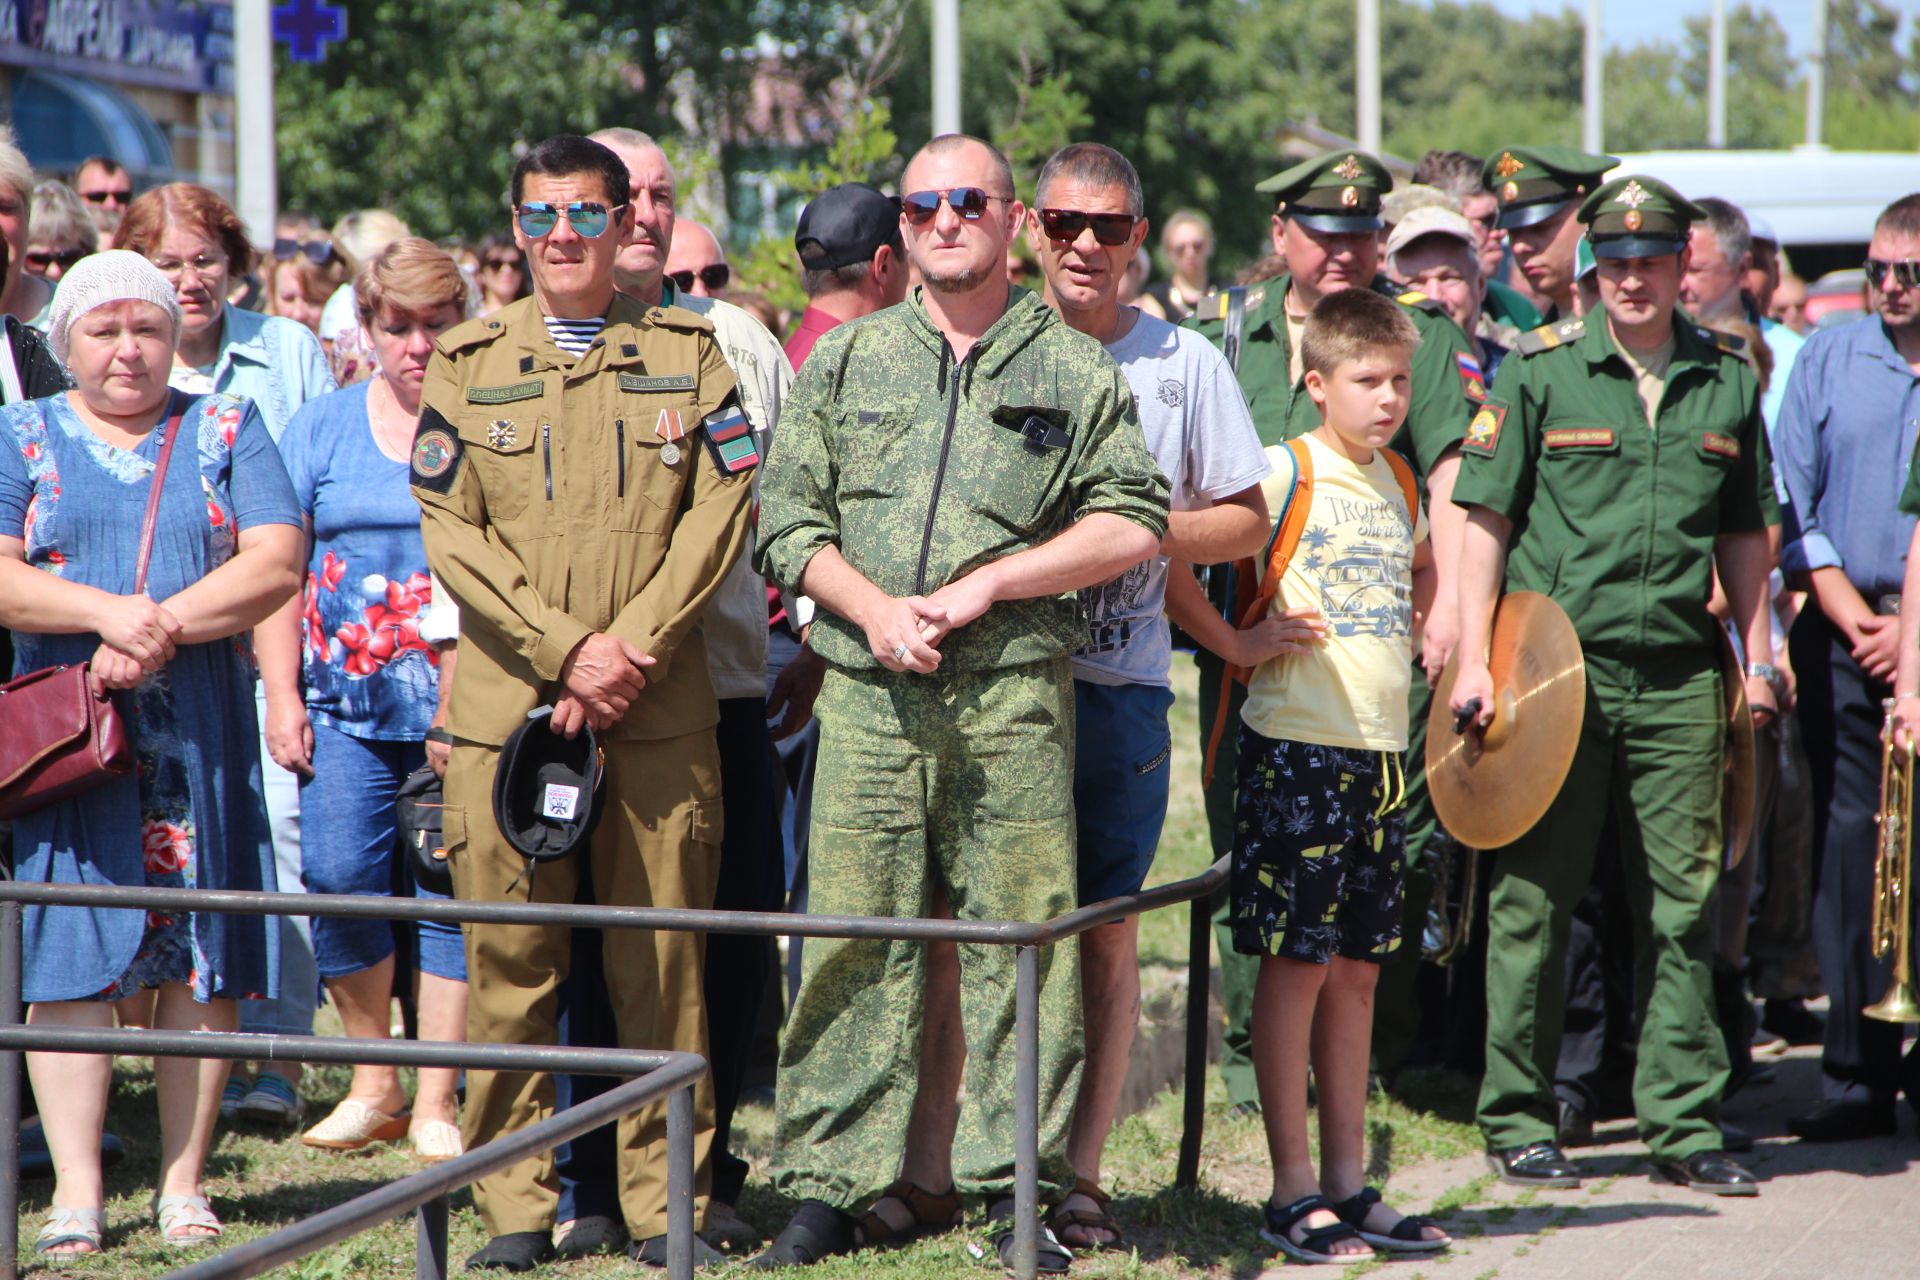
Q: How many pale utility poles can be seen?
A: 6